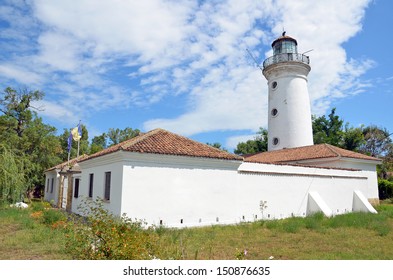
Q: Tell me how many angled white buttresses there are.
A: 2